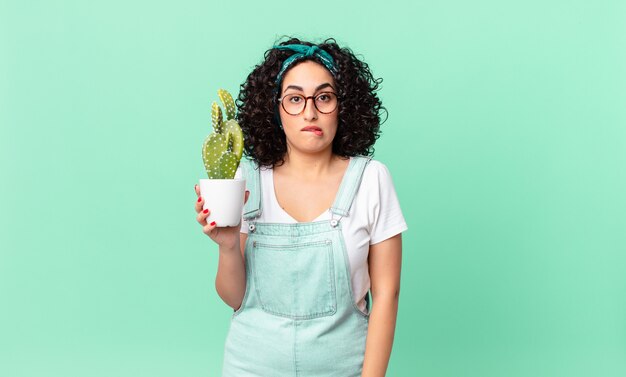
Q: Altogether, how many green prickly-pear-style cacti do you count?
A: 1